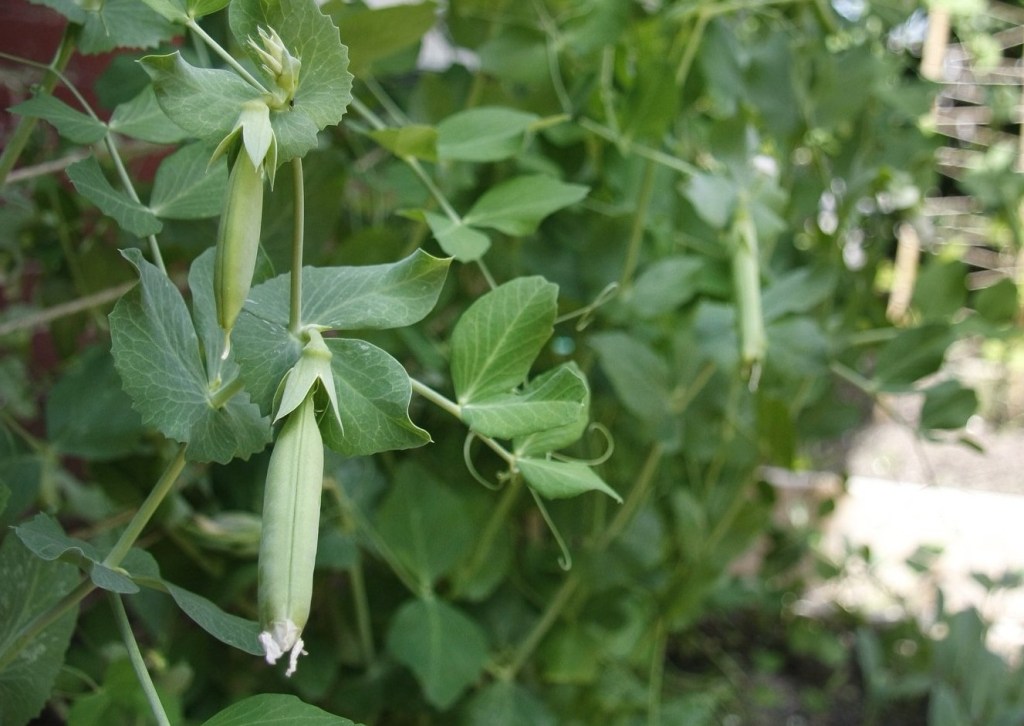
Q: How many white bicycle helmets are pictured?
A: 0